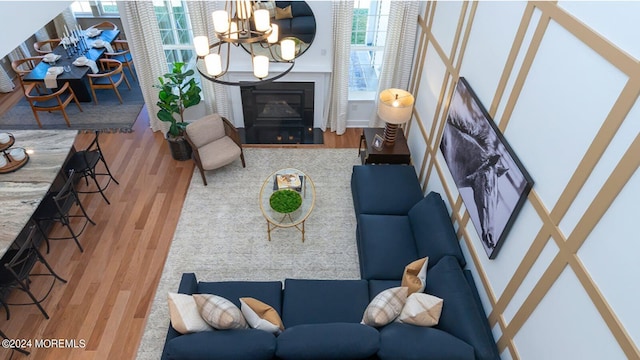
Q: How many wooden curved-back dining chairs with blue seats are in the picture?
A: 6